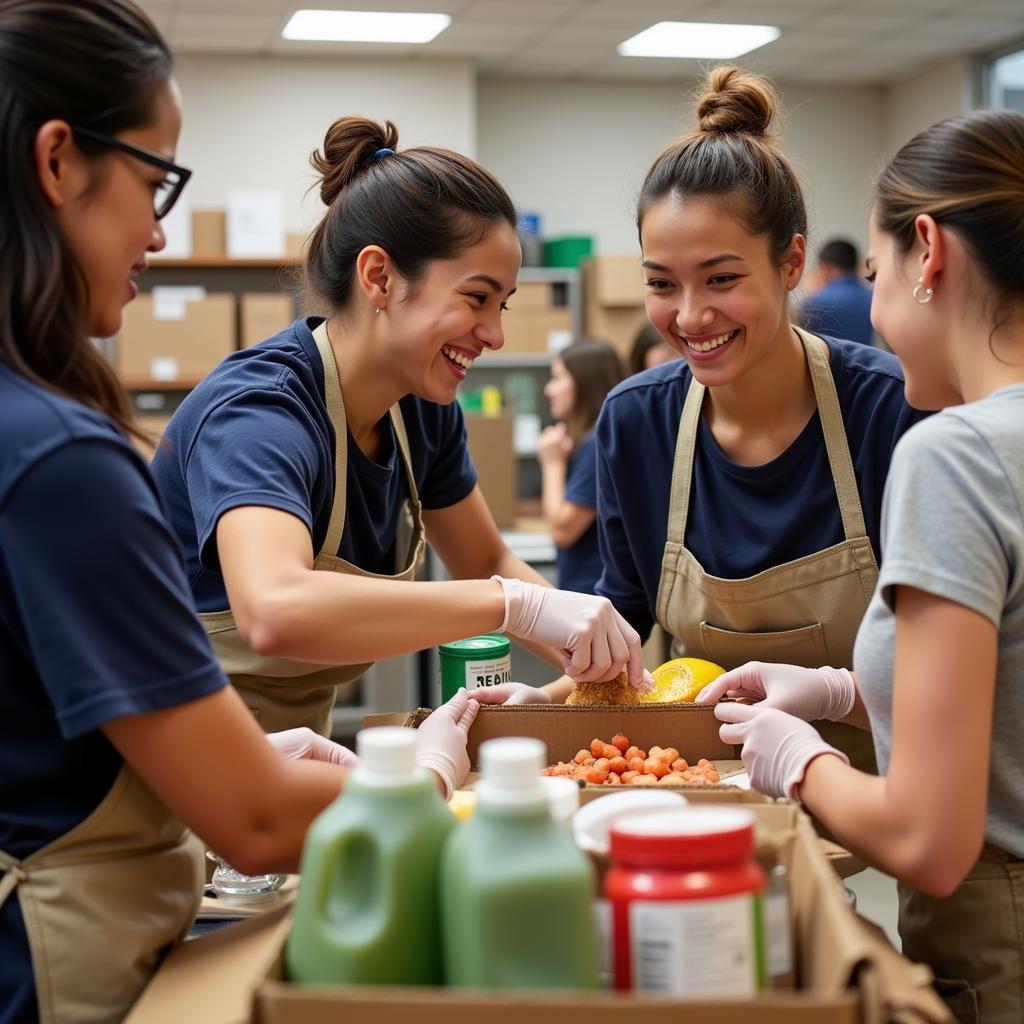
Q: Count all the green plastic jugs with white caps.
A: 2